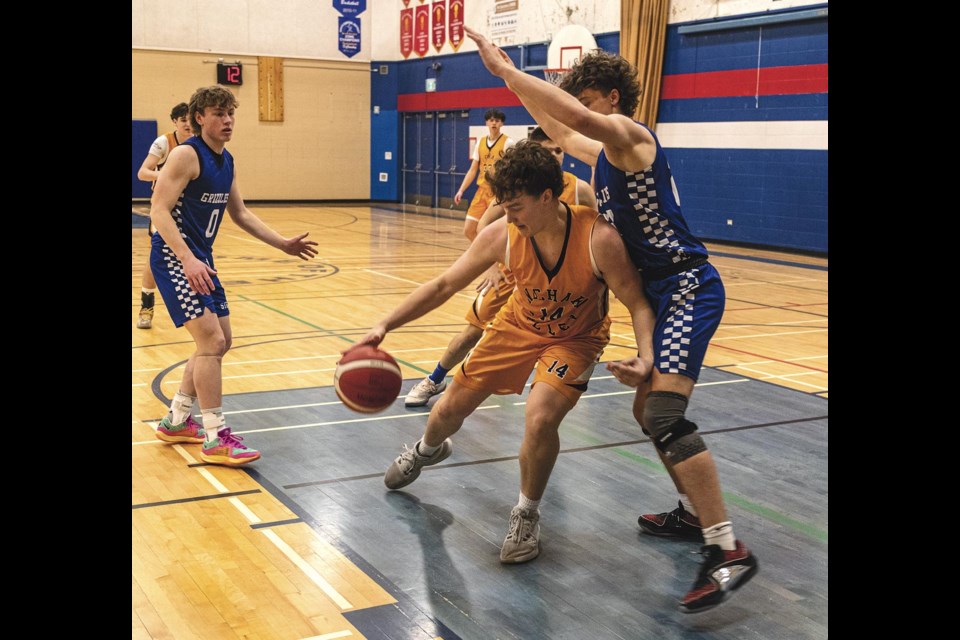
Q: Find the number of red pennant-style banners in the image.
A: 4